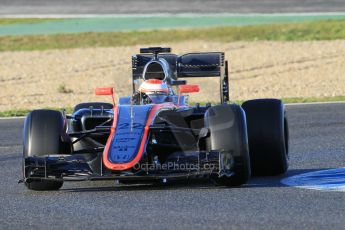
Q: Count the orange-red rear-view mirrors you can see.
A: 2